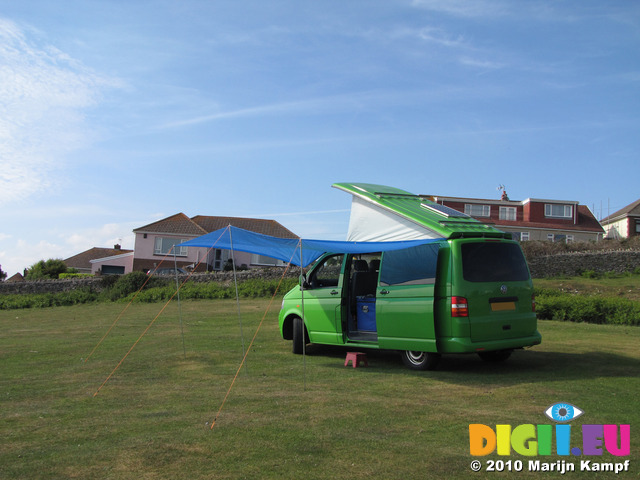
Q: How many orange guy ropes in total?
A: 3